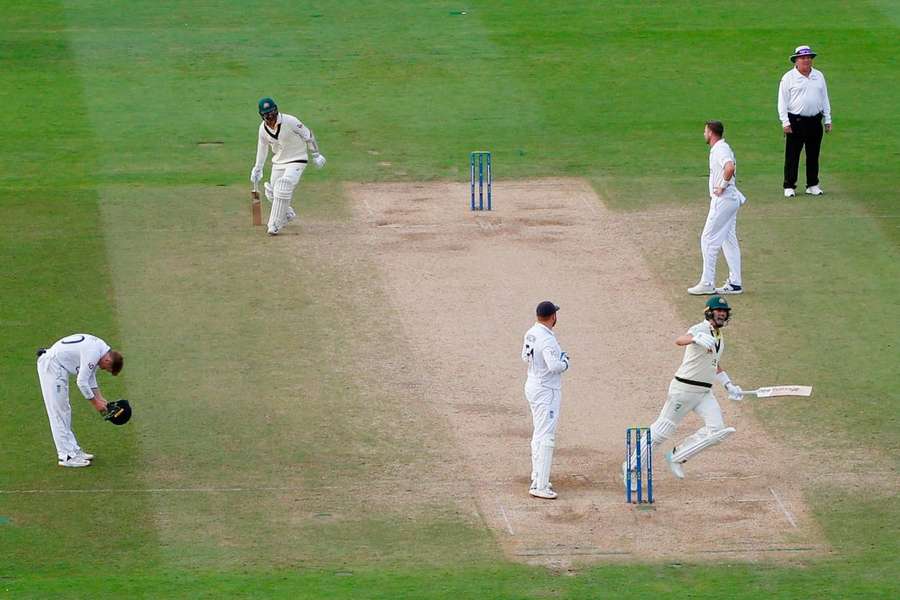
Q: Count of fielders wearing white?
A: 3